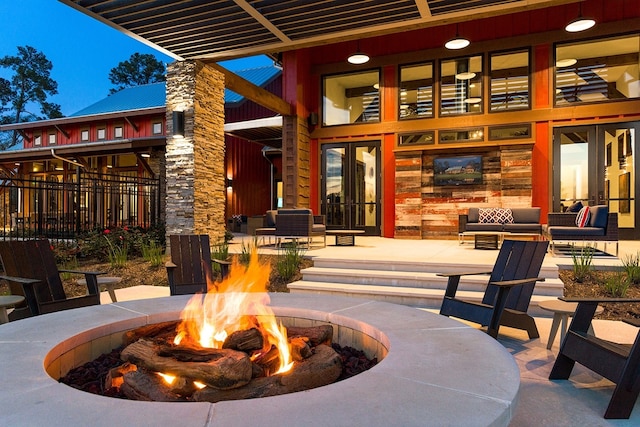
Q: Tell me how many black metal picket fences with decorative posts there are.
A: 1